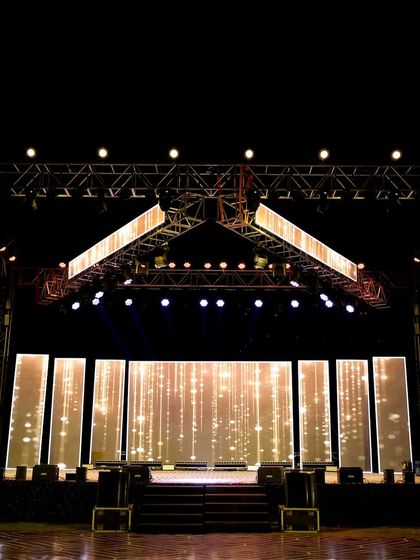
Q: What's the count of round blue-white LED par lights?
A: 14